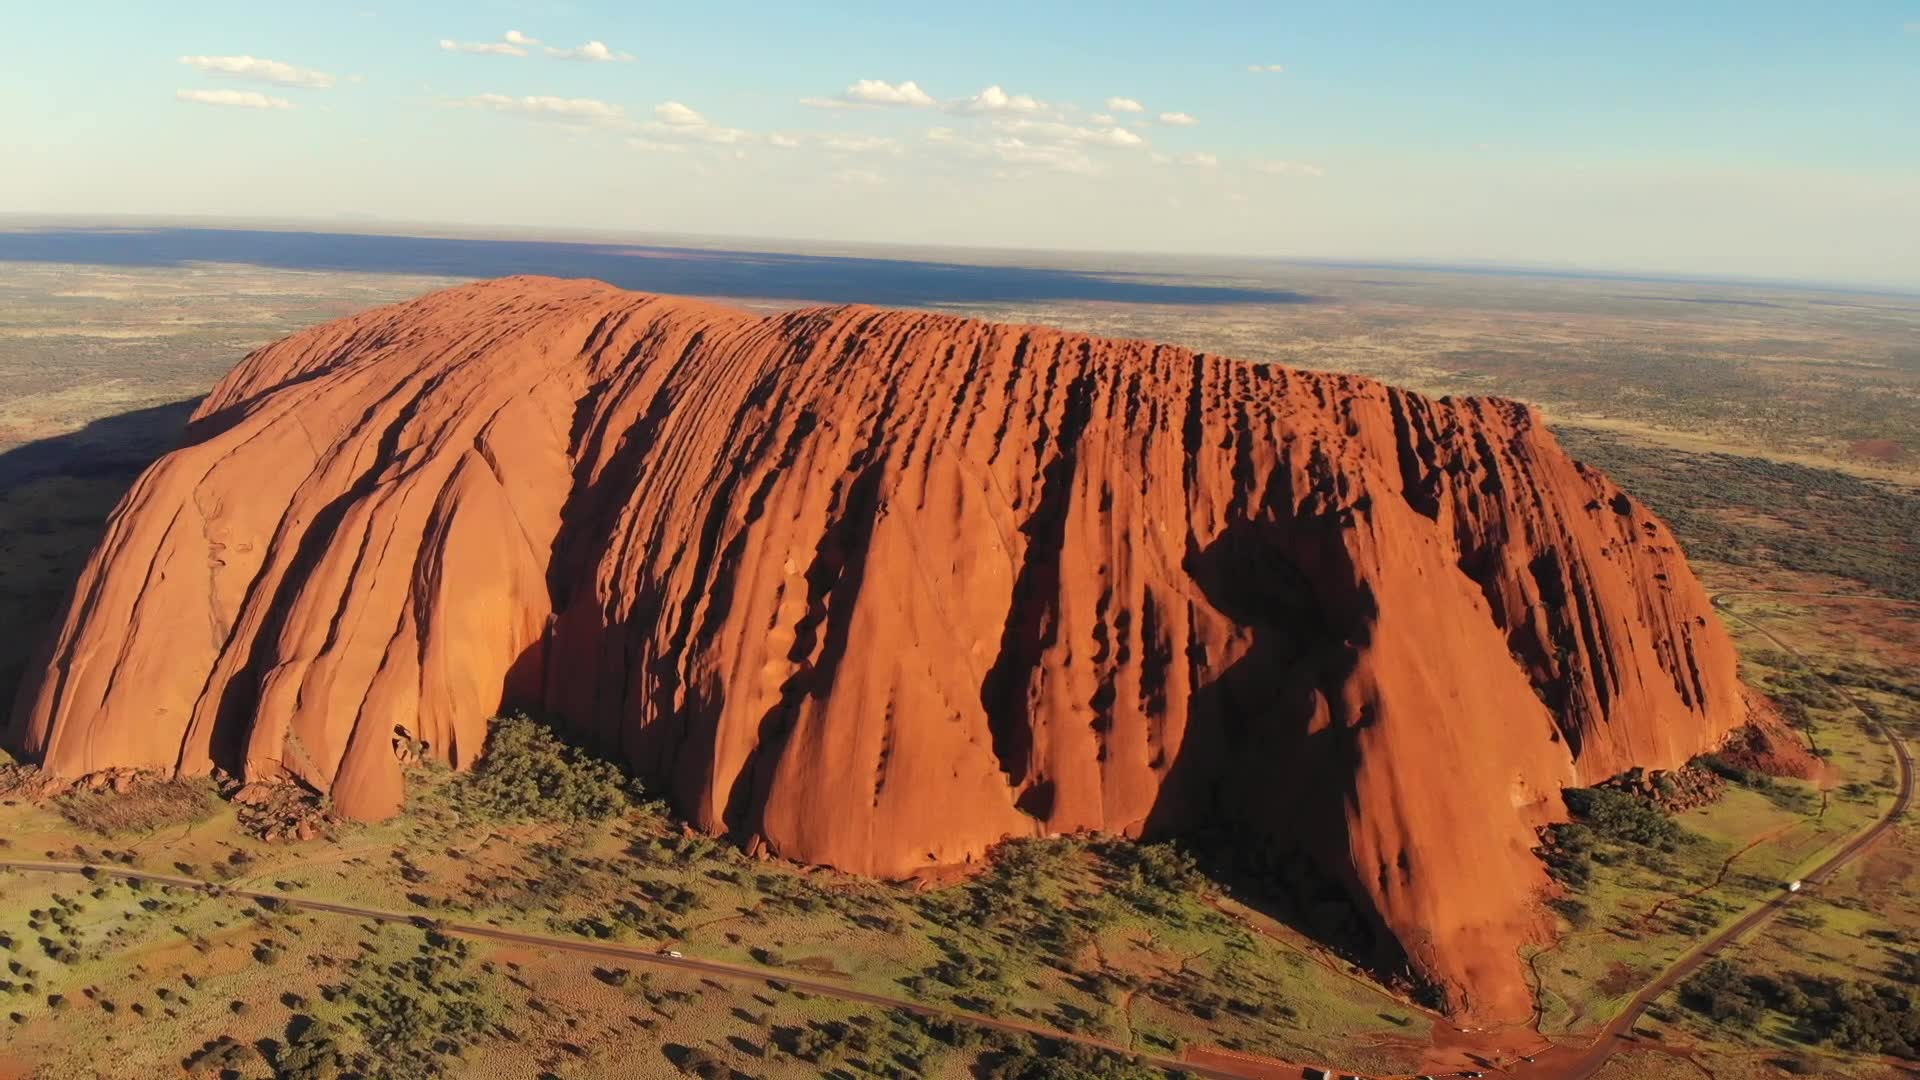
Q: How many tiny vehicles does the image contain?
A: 2